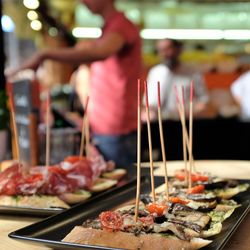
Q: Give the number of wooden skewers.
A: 10